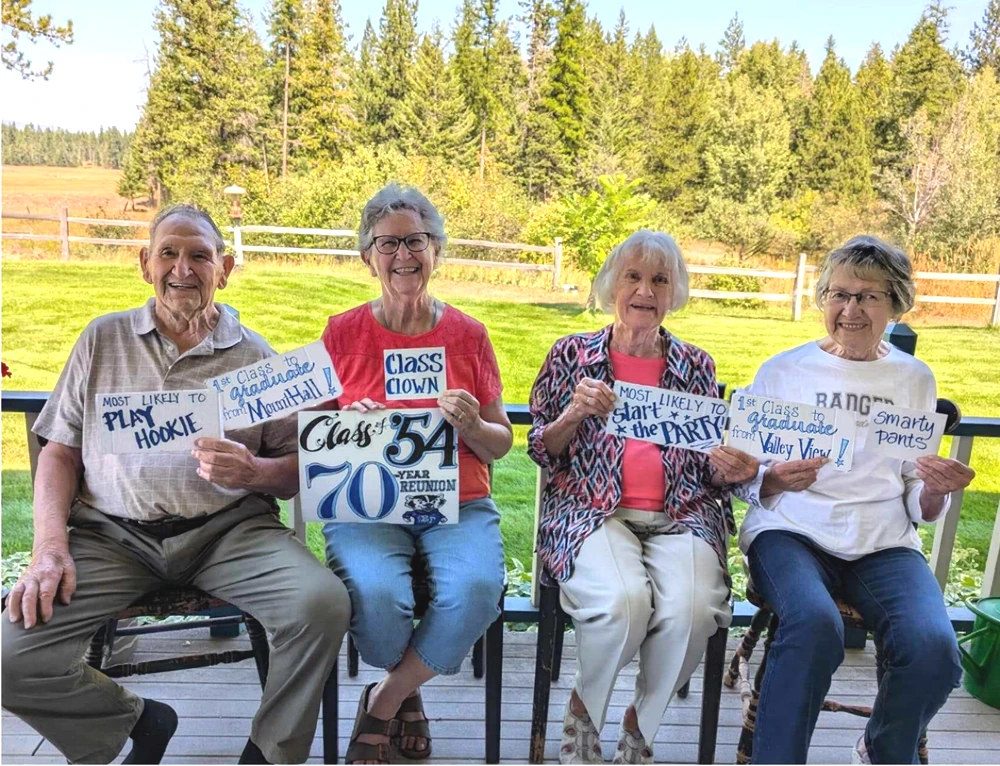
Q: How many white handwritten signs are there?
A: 7